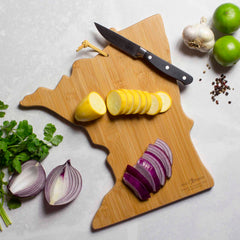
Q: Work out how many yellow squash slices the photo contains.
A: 7